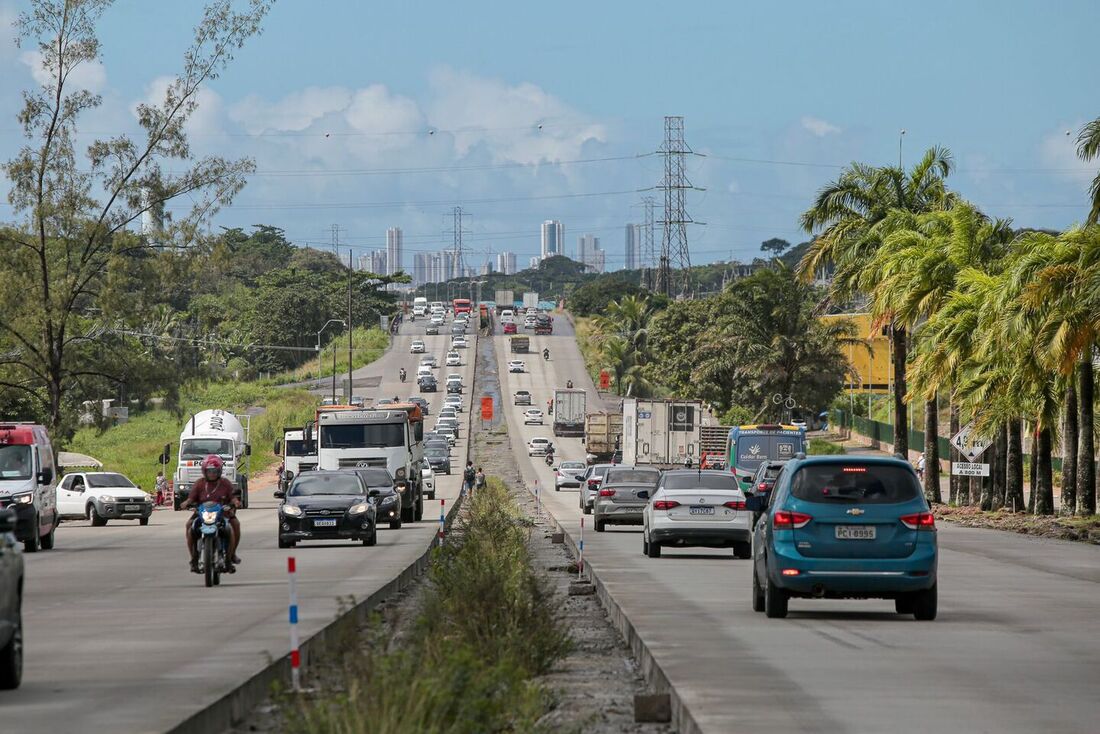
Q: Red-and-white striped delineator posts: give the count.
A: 4